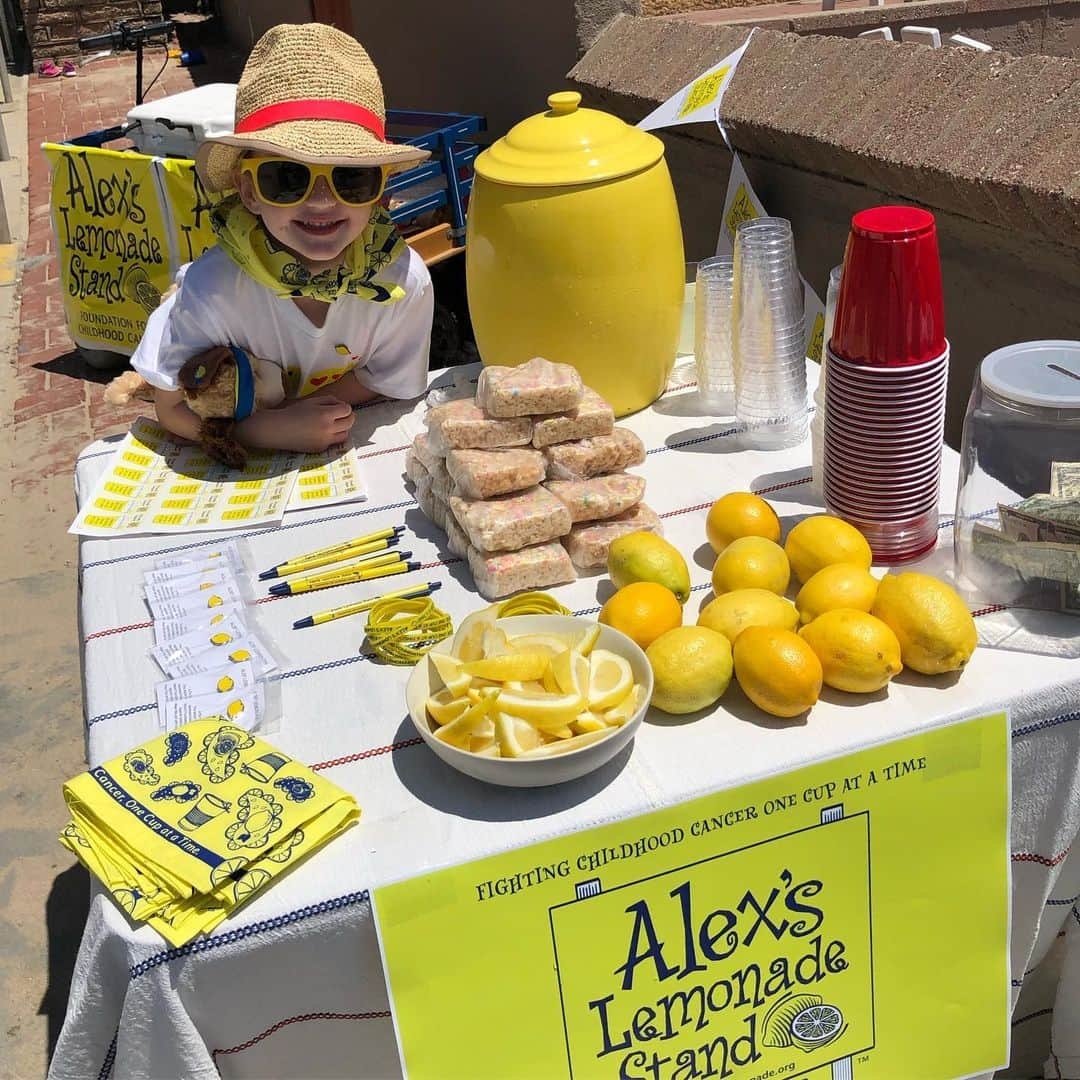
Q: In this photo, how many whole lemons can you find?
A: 11